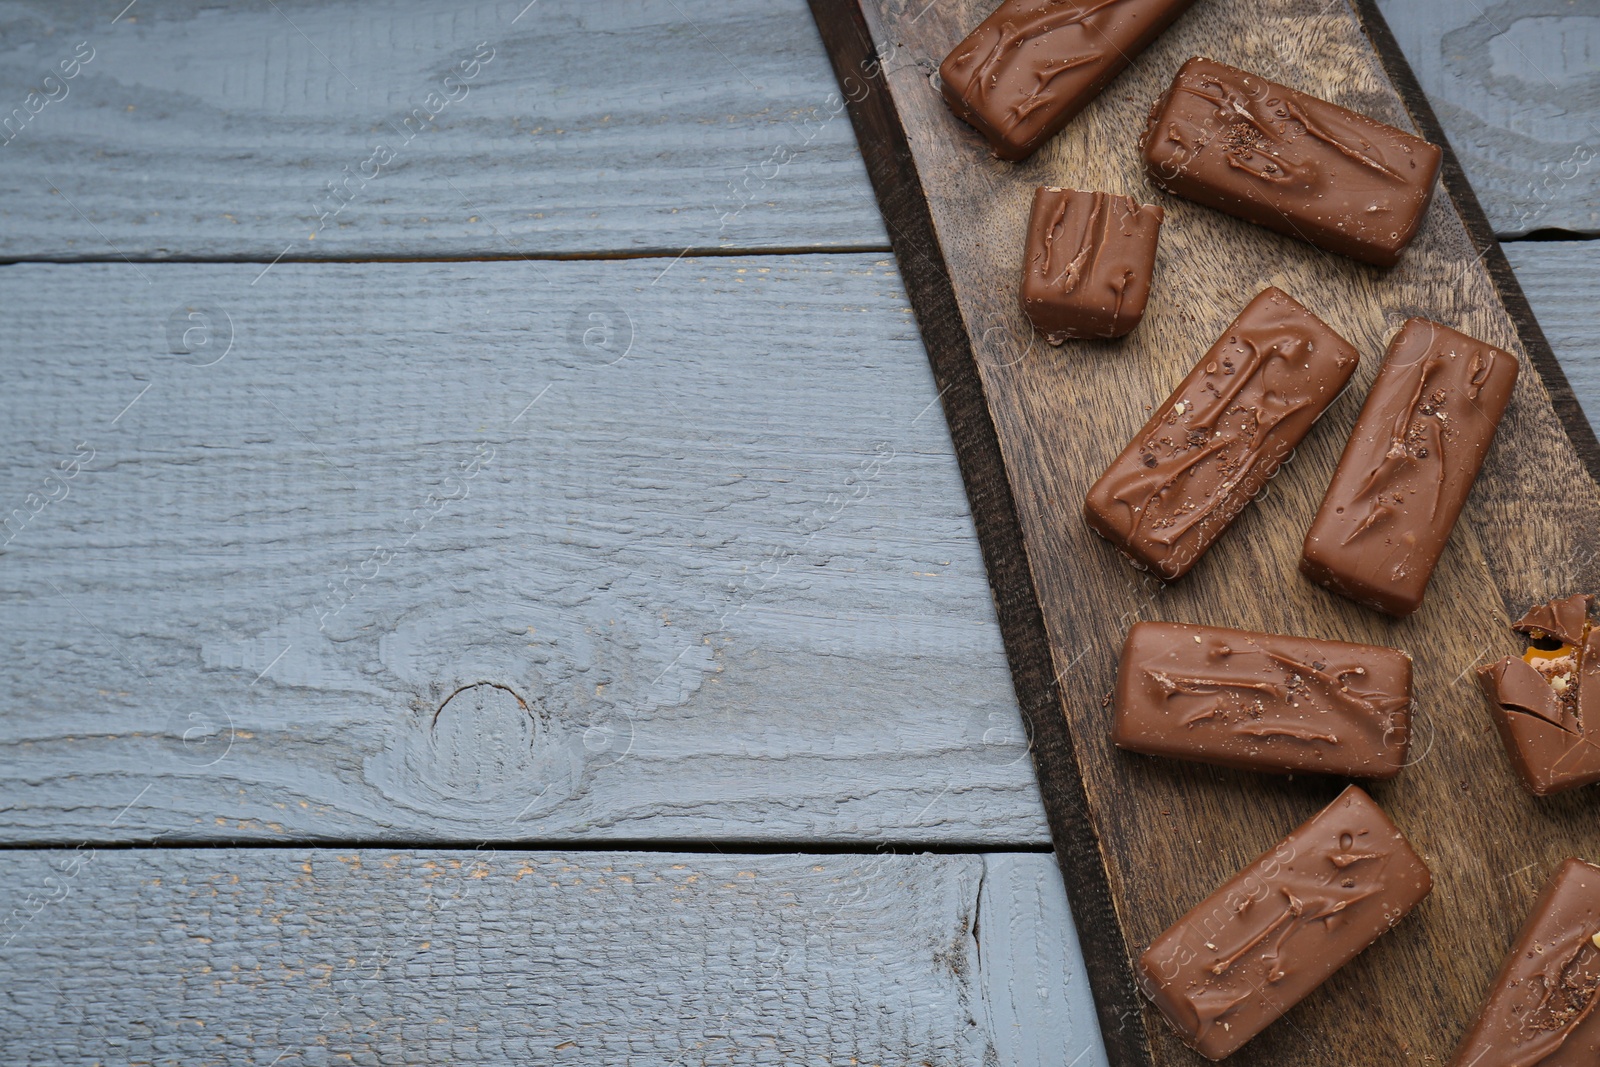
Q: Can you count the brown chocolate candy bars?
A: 9